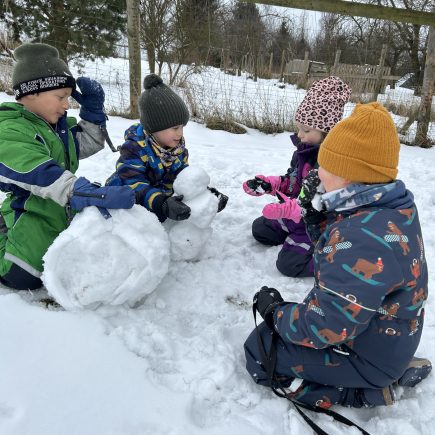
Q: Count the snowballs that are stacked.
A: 3